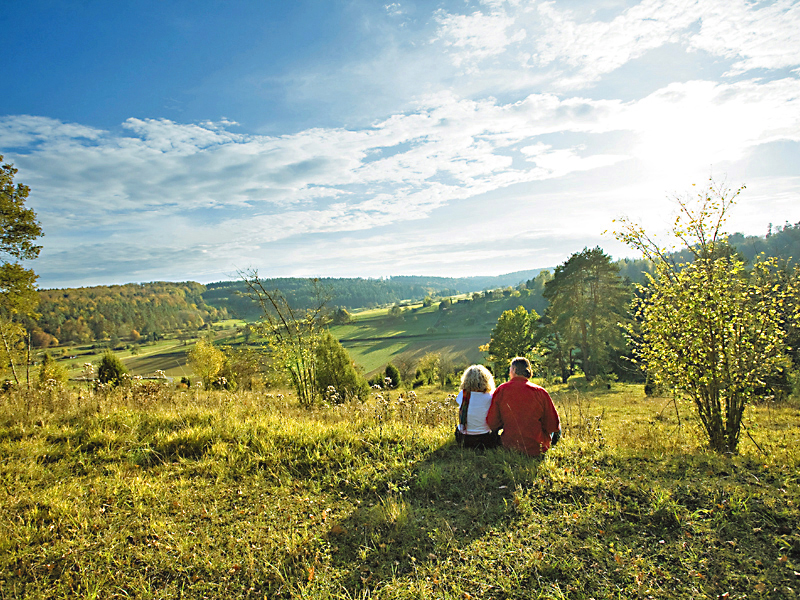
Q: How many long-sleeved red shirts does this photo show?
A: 1